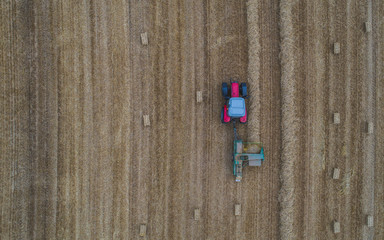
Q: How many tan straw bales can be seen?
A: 13